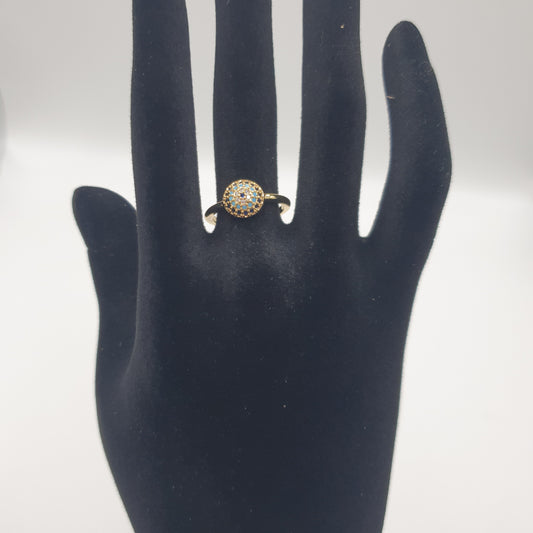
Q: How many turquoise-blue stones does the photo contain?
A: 12